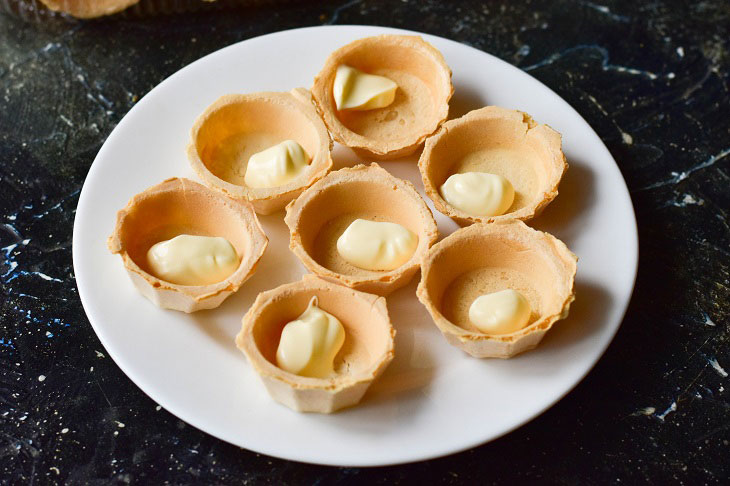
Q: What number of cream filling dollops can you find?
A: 7